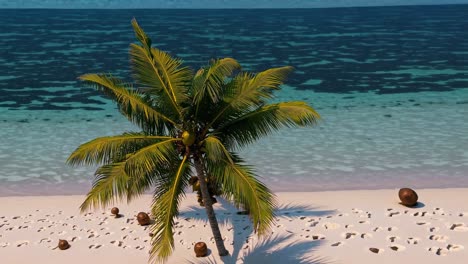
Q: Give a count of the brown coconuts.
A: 5